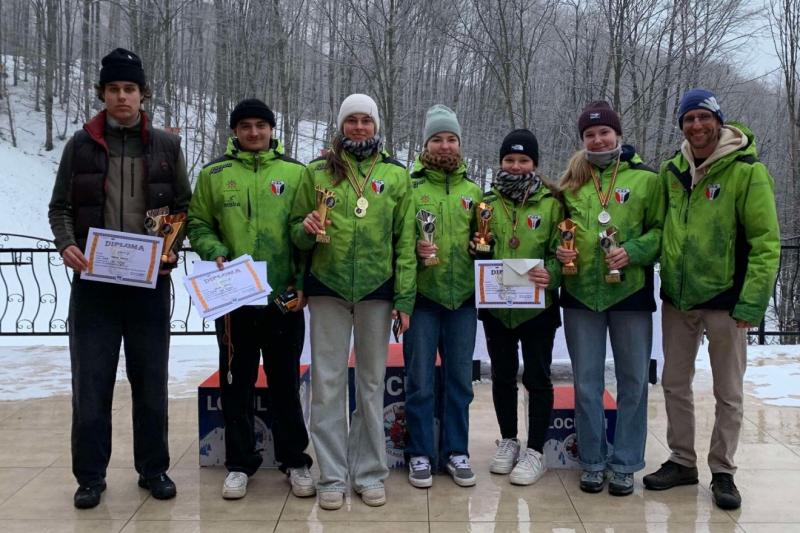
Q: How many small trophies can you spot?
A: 7